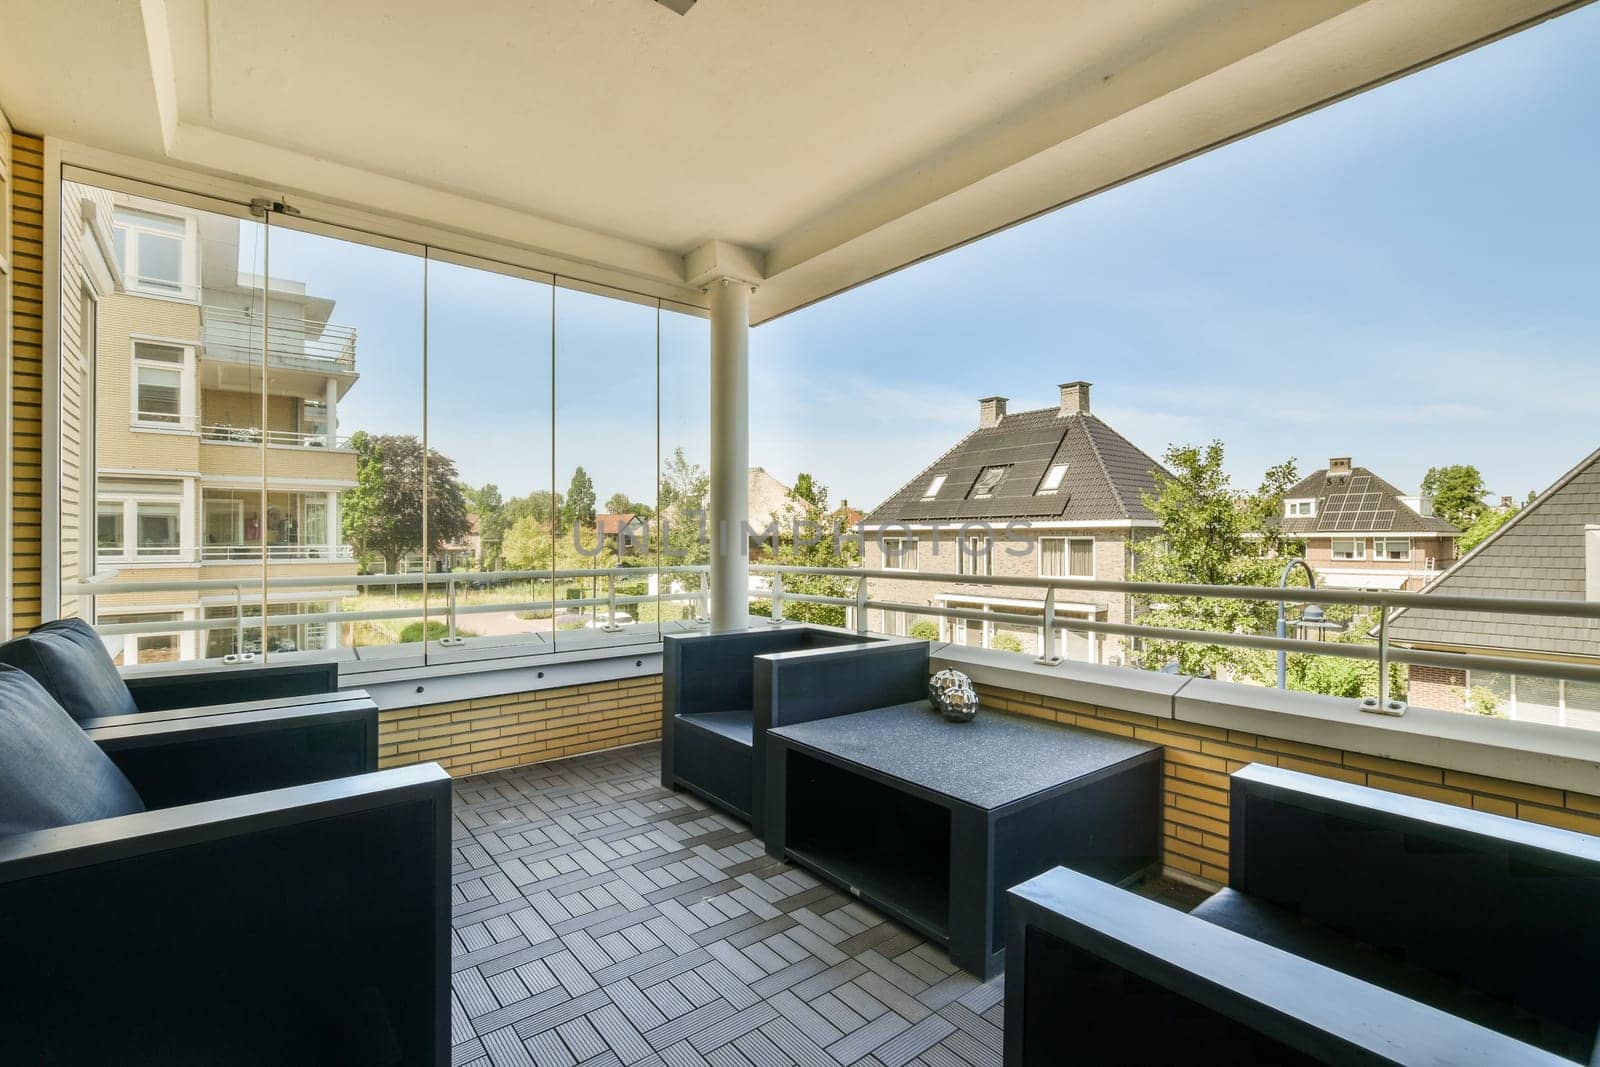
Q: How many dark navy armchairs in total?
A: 4